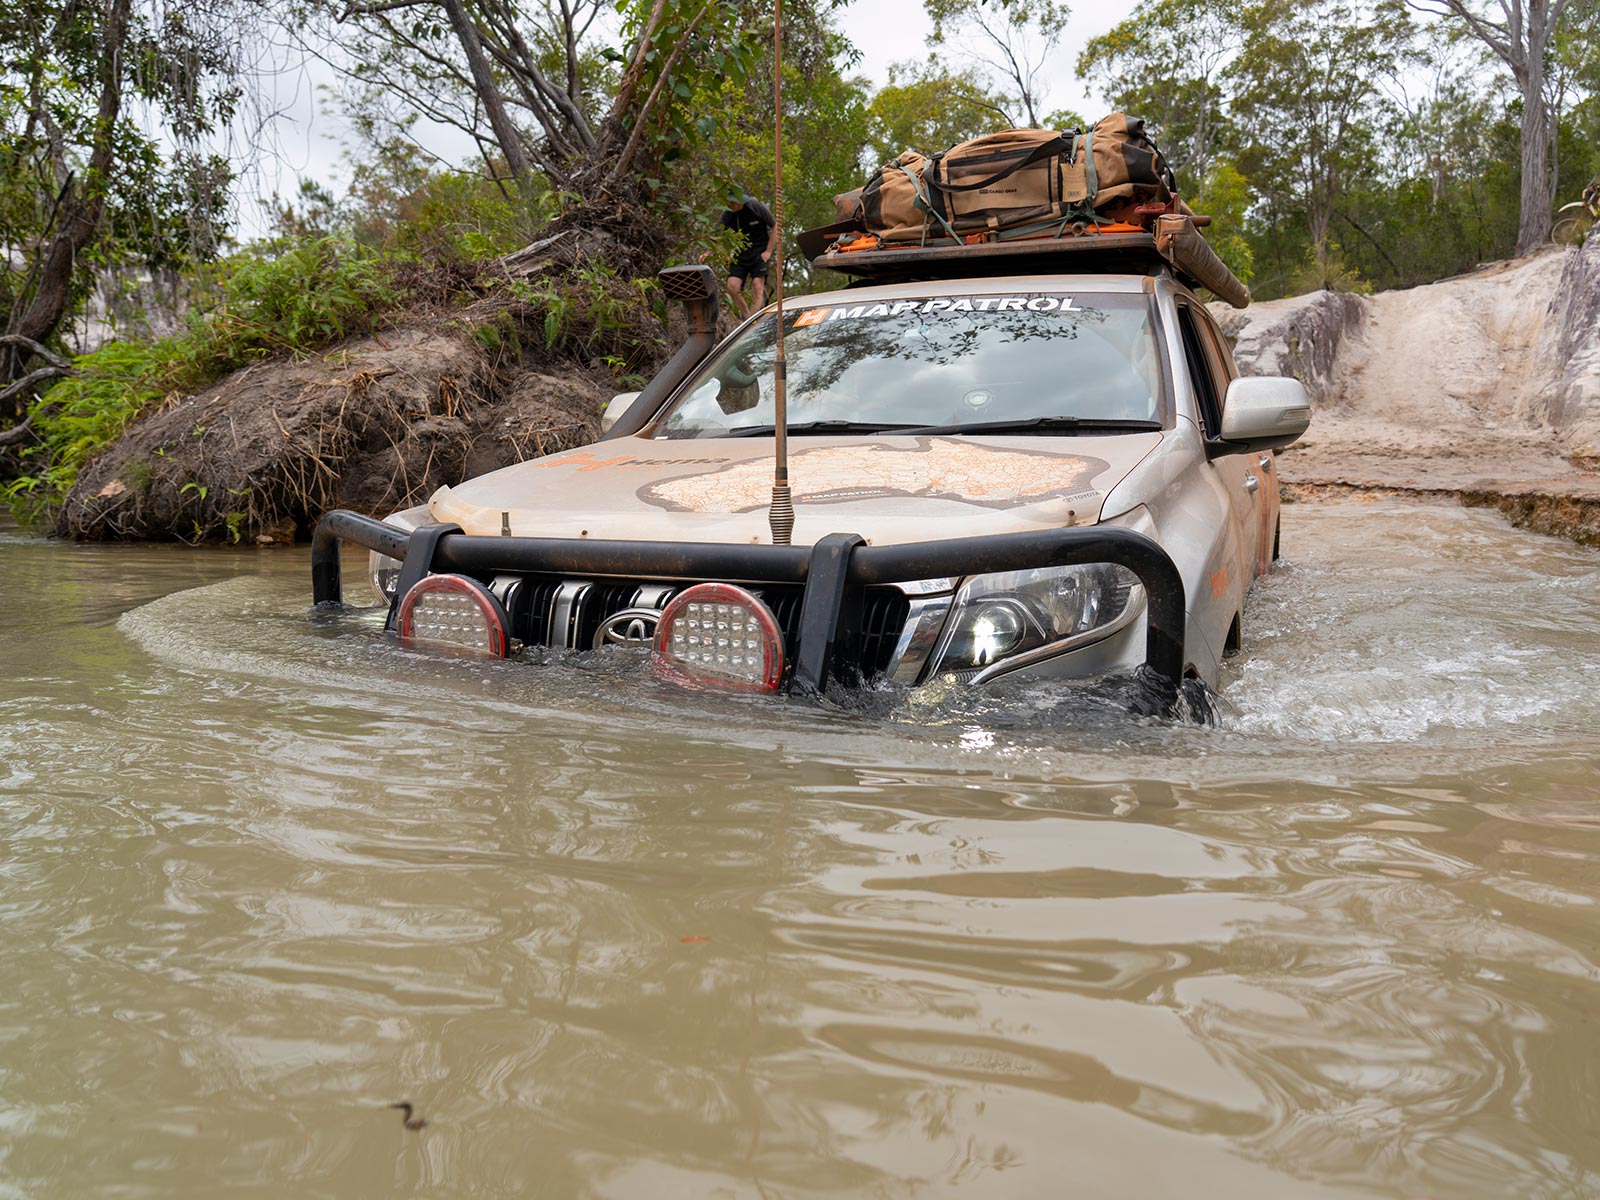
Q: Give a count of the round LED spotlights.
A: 2